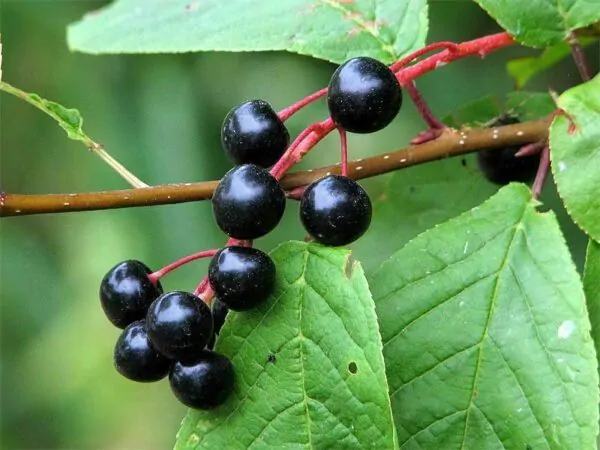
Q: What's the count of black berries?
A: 11